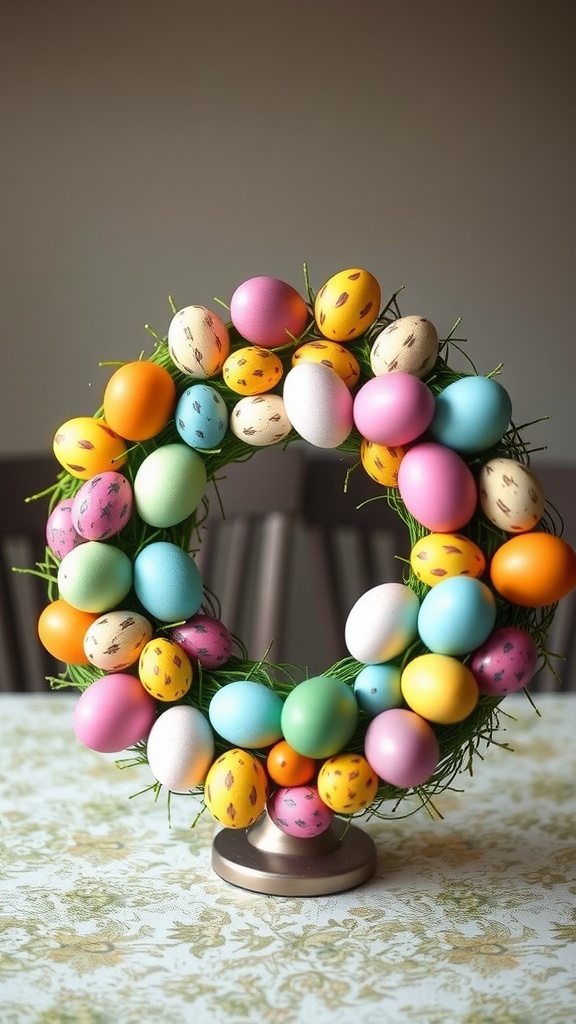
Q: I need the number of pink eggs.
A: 10